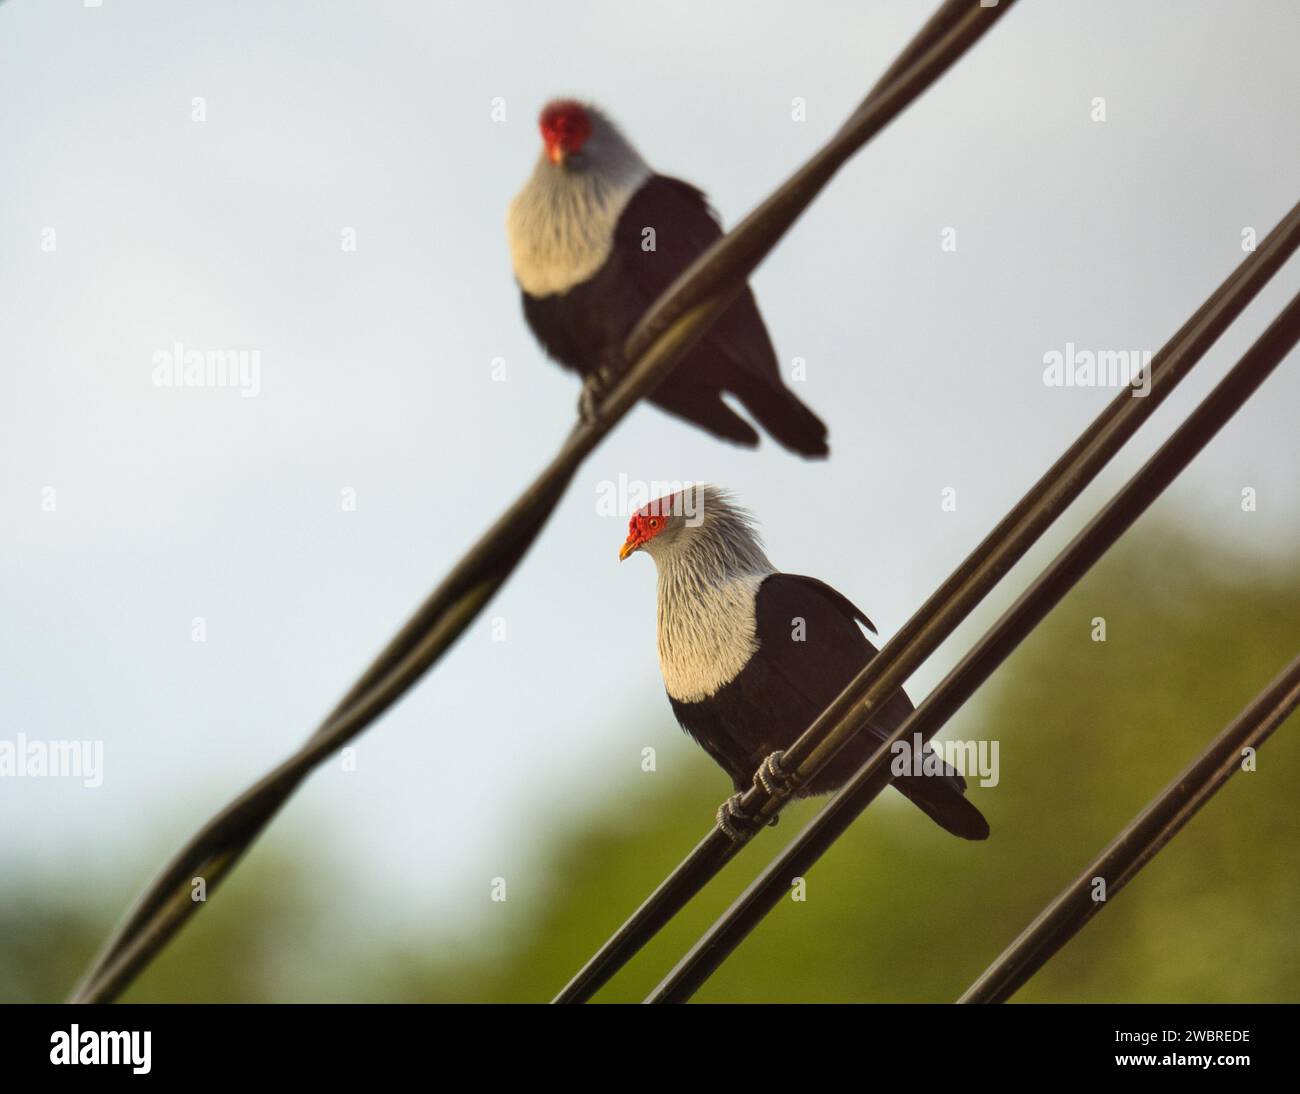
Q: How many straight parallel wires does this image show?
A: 3